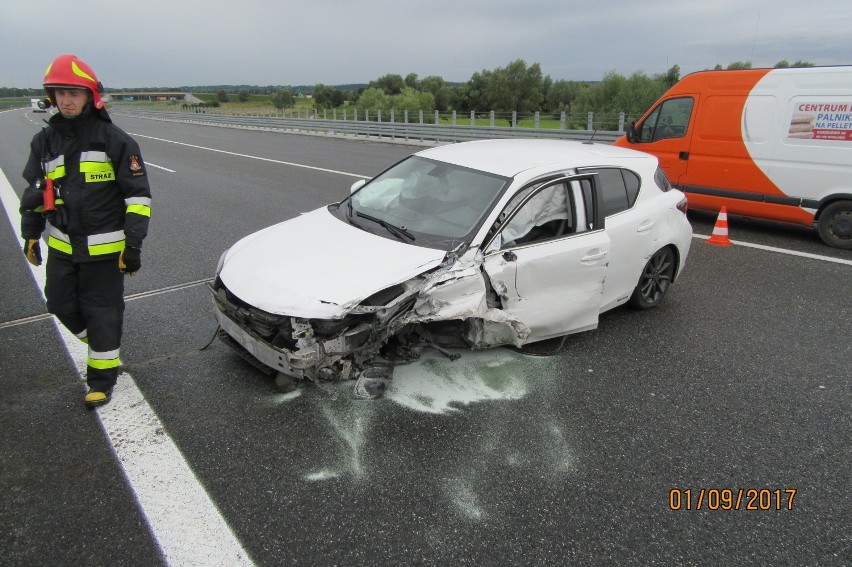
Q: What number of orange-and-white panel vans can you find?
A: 1